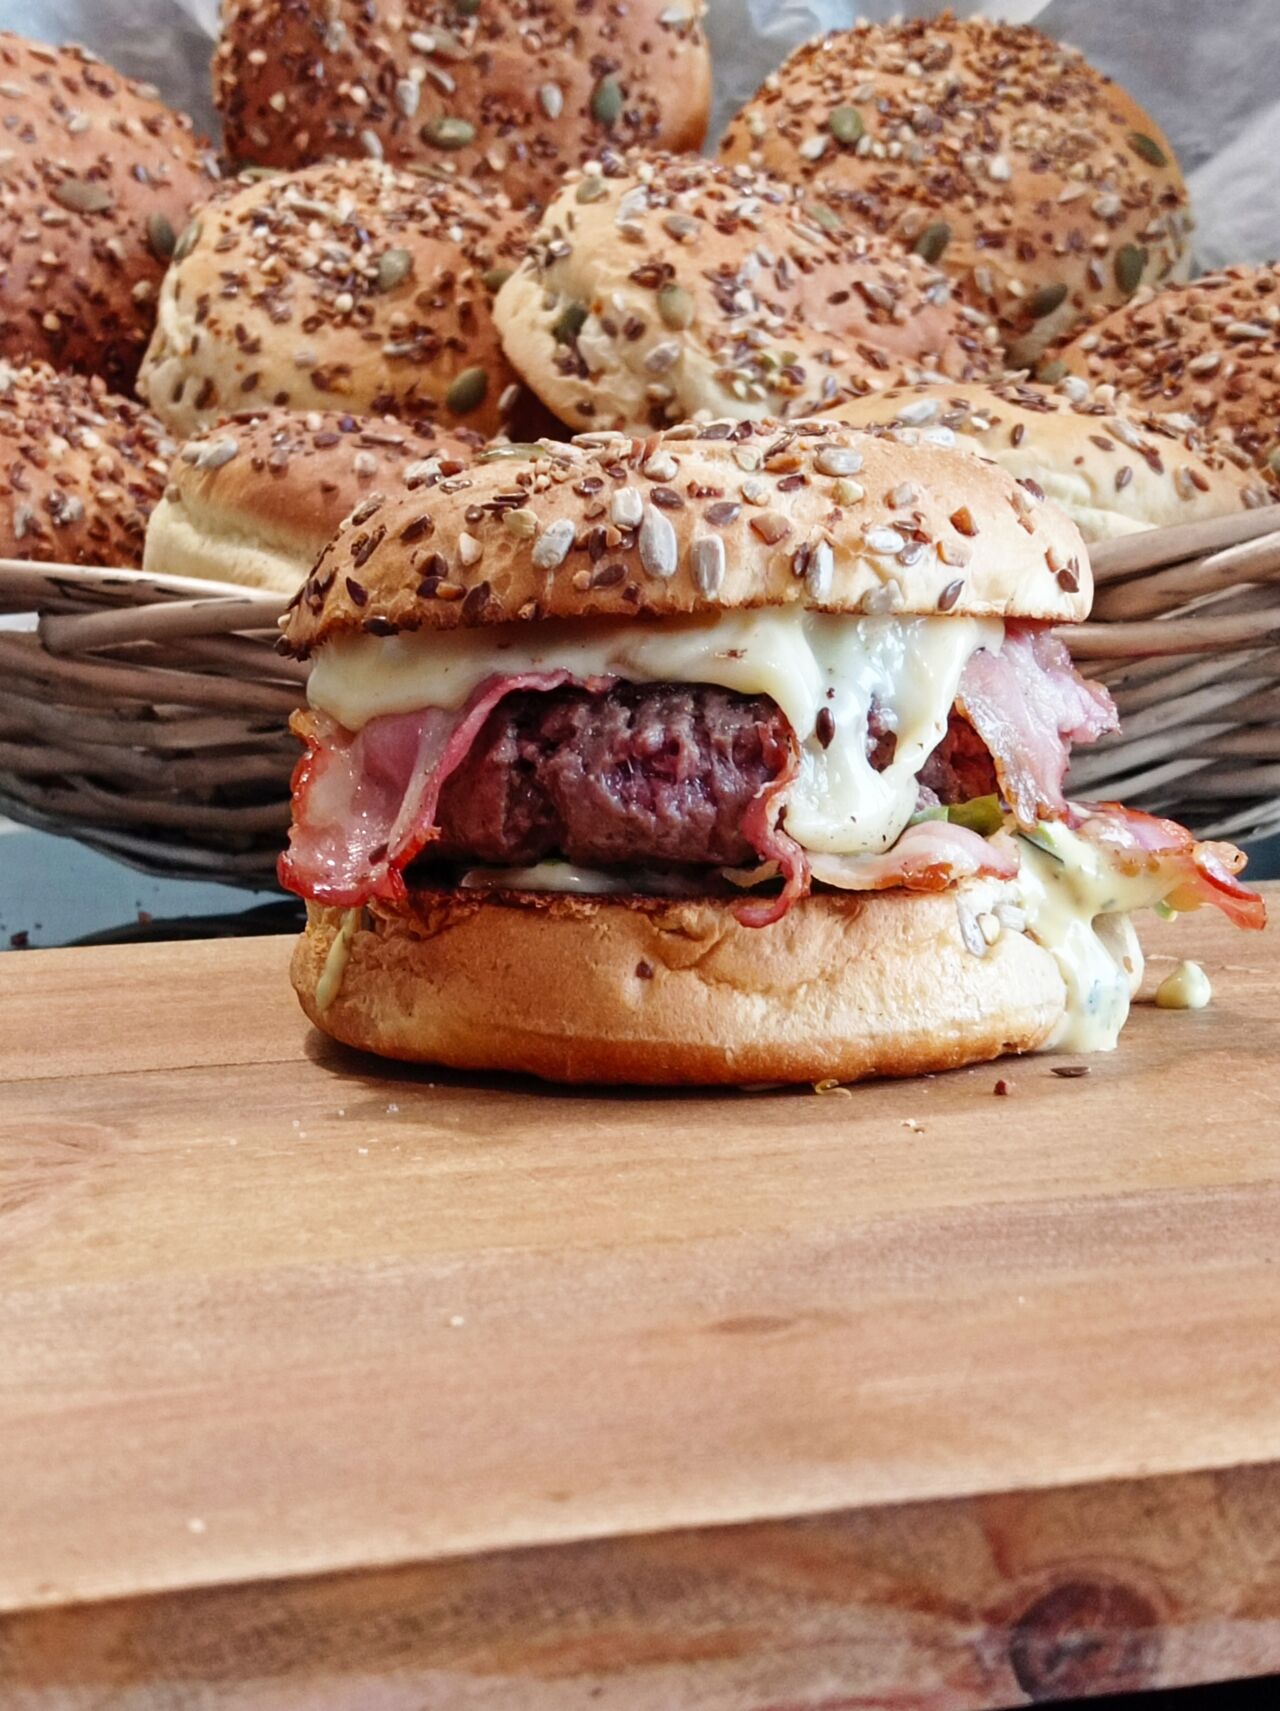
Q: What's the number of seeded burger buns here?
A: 10